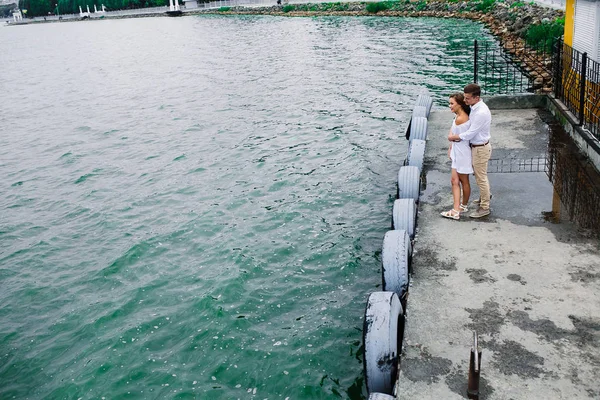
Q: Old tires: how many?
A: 9